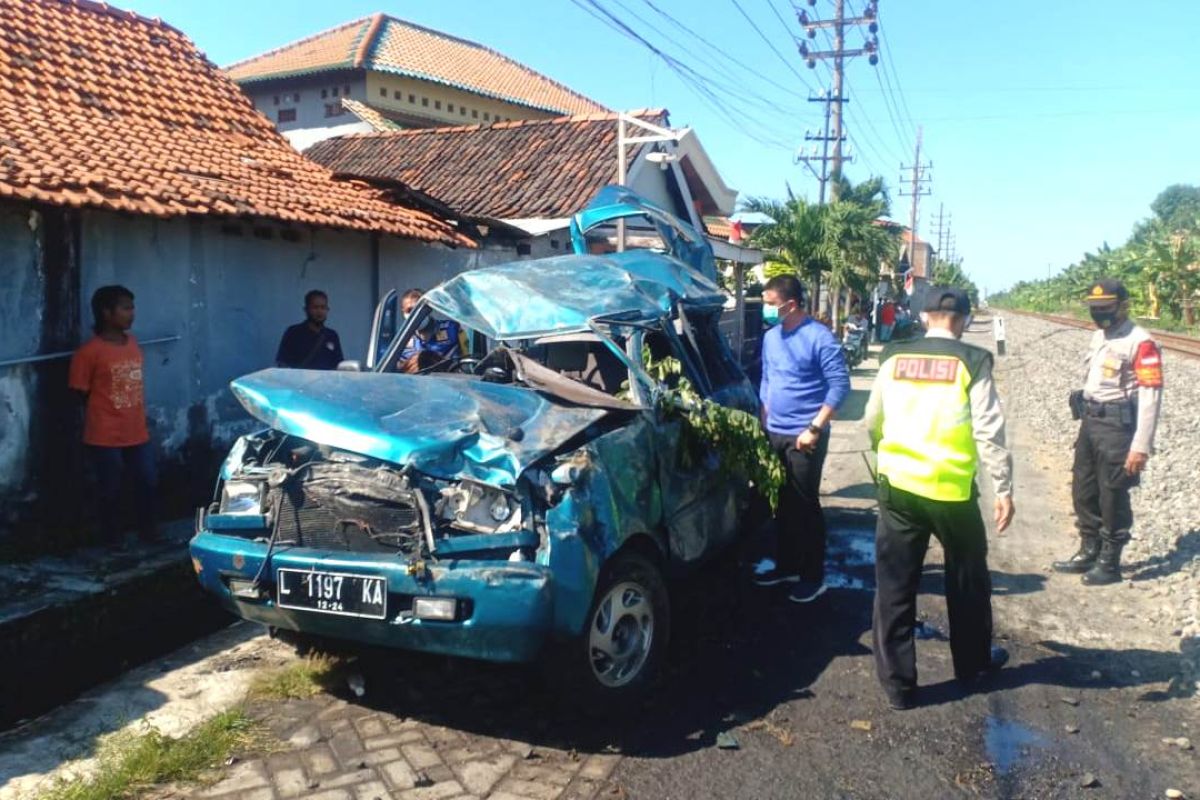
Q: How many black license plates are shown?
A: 1